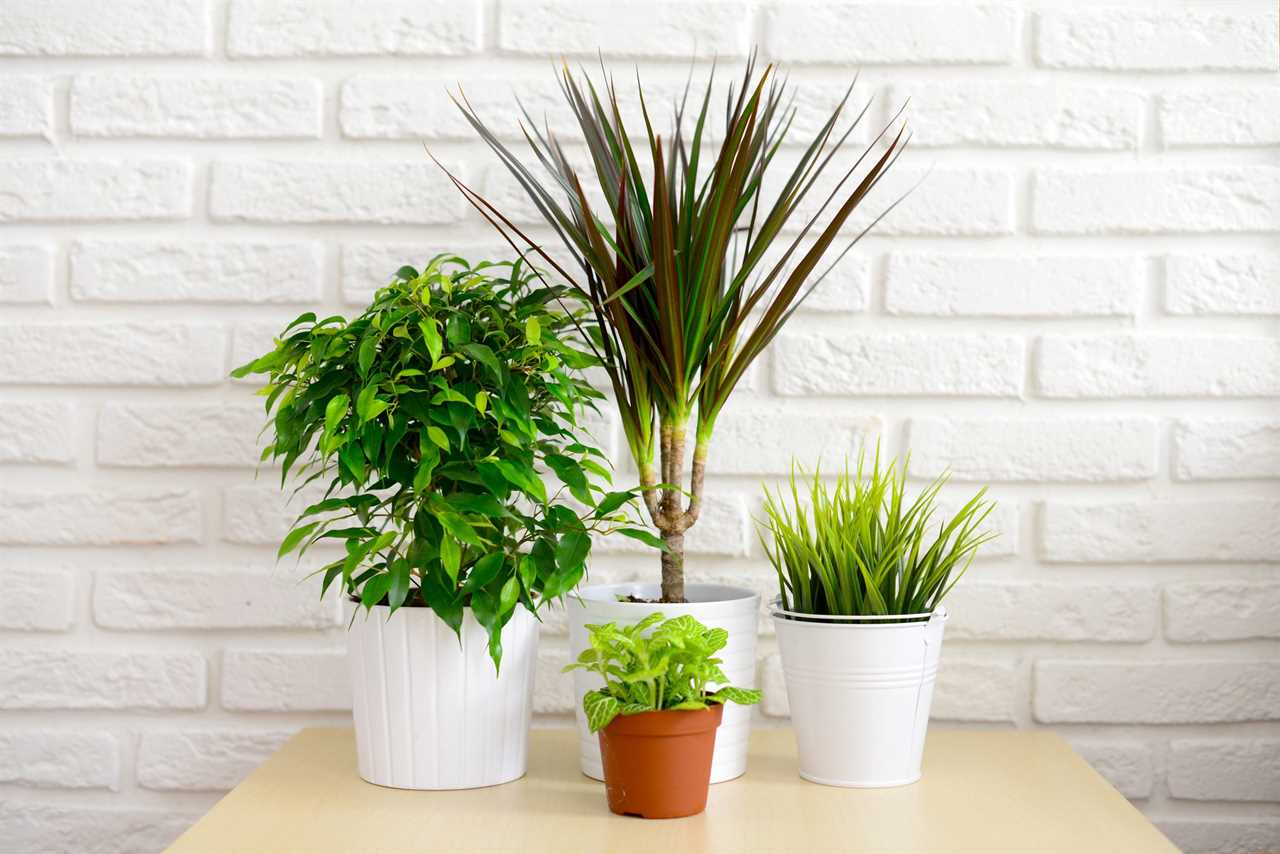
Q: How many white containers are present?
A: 3